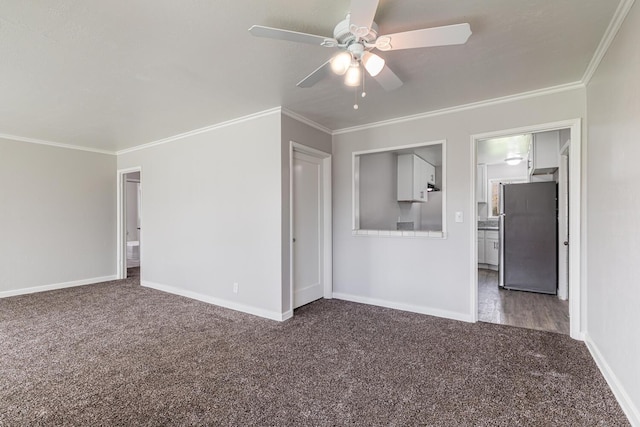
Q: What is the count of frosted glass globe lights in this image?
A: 3